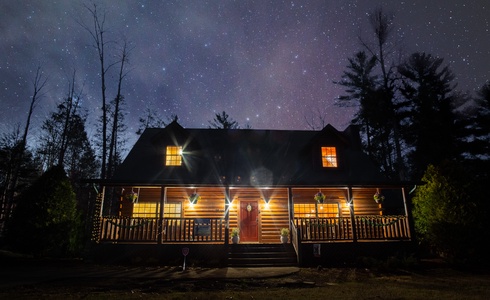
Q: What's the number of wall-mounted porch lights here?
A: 4